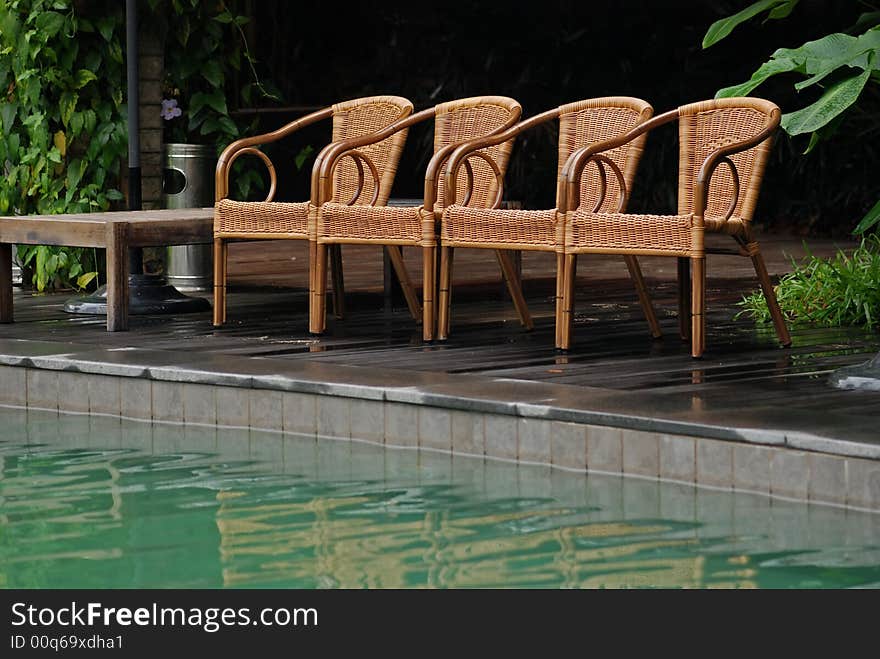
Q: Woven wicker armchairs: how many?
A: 4